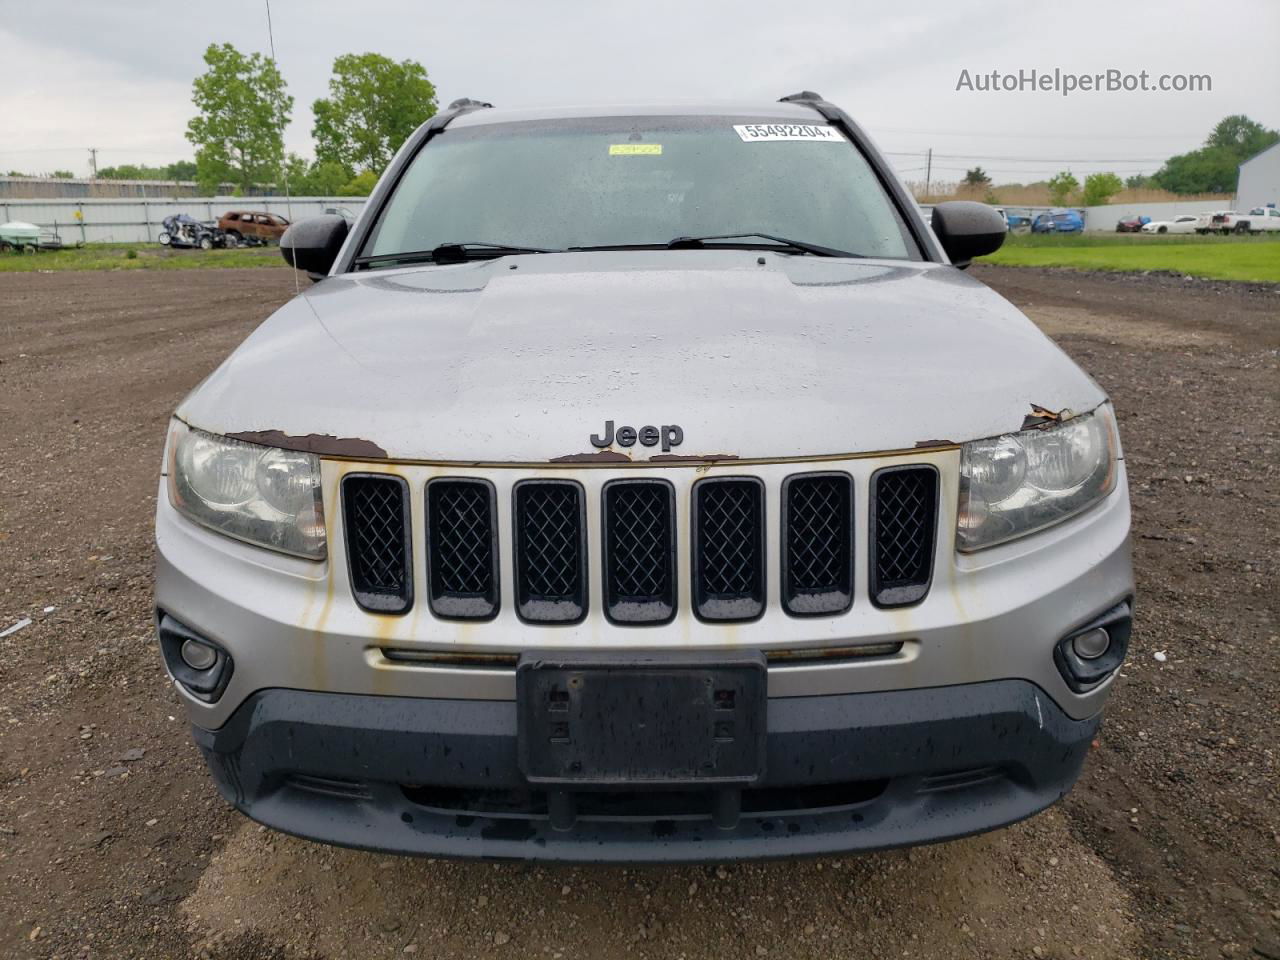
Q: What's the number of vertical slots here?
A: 7